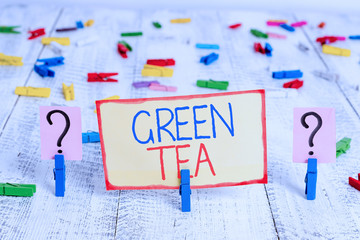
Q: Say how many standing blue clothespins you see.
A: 3